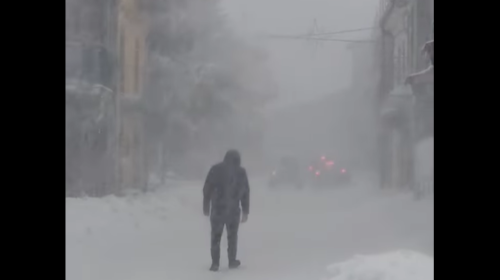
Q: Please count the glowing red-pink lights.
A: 5